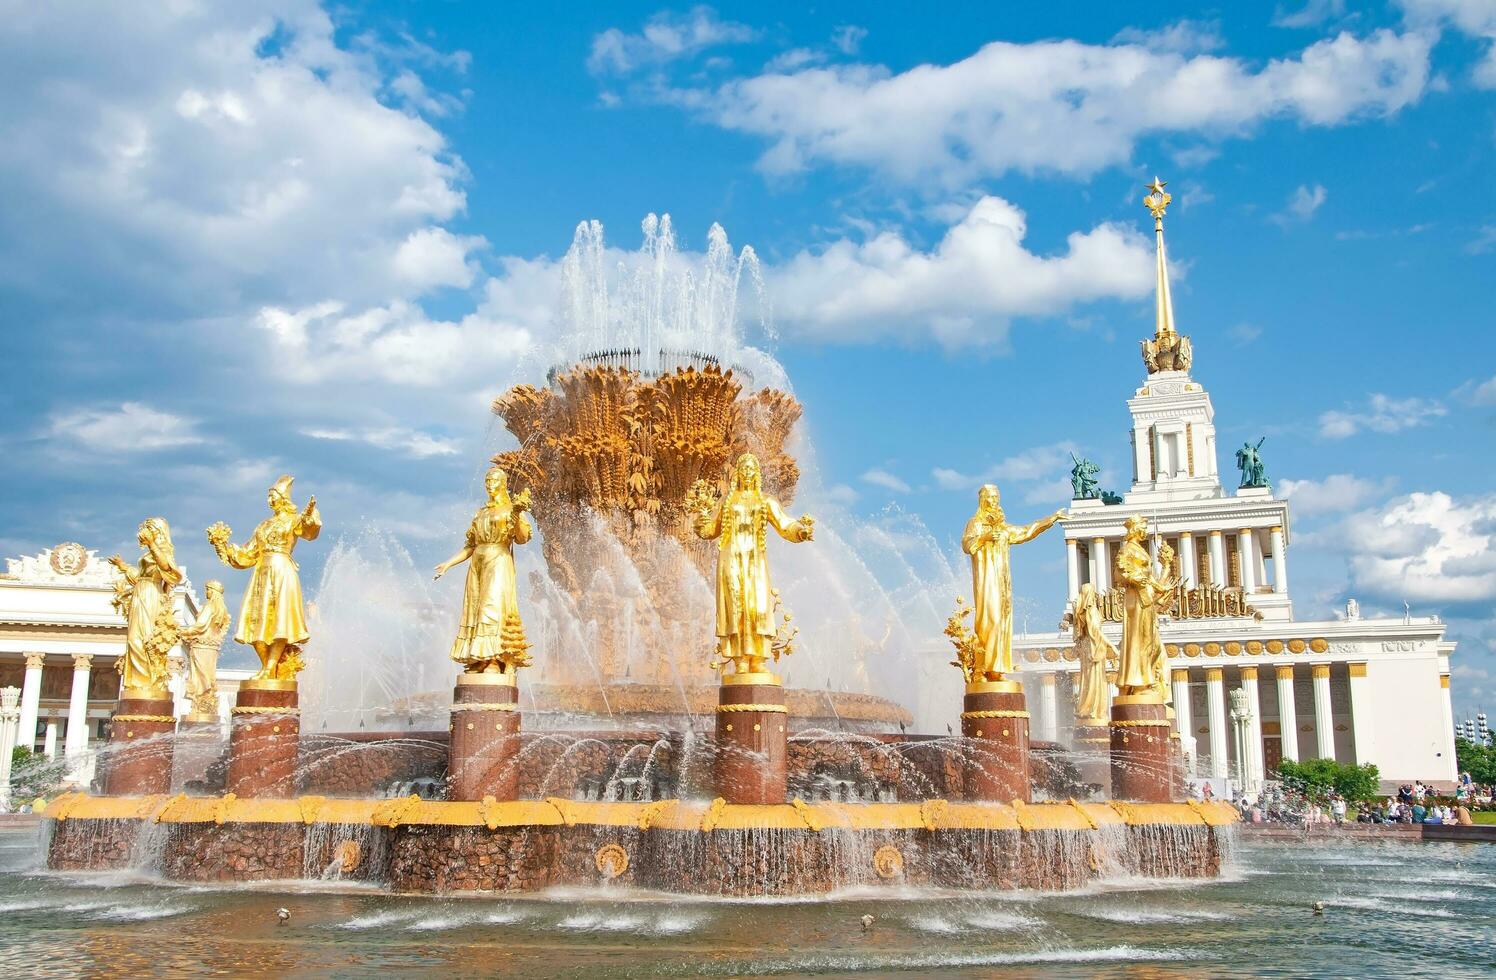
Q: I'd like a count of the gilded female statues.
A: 8